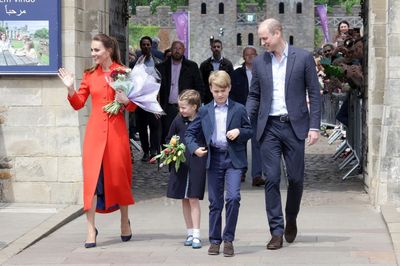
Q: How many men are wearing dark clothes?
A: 5